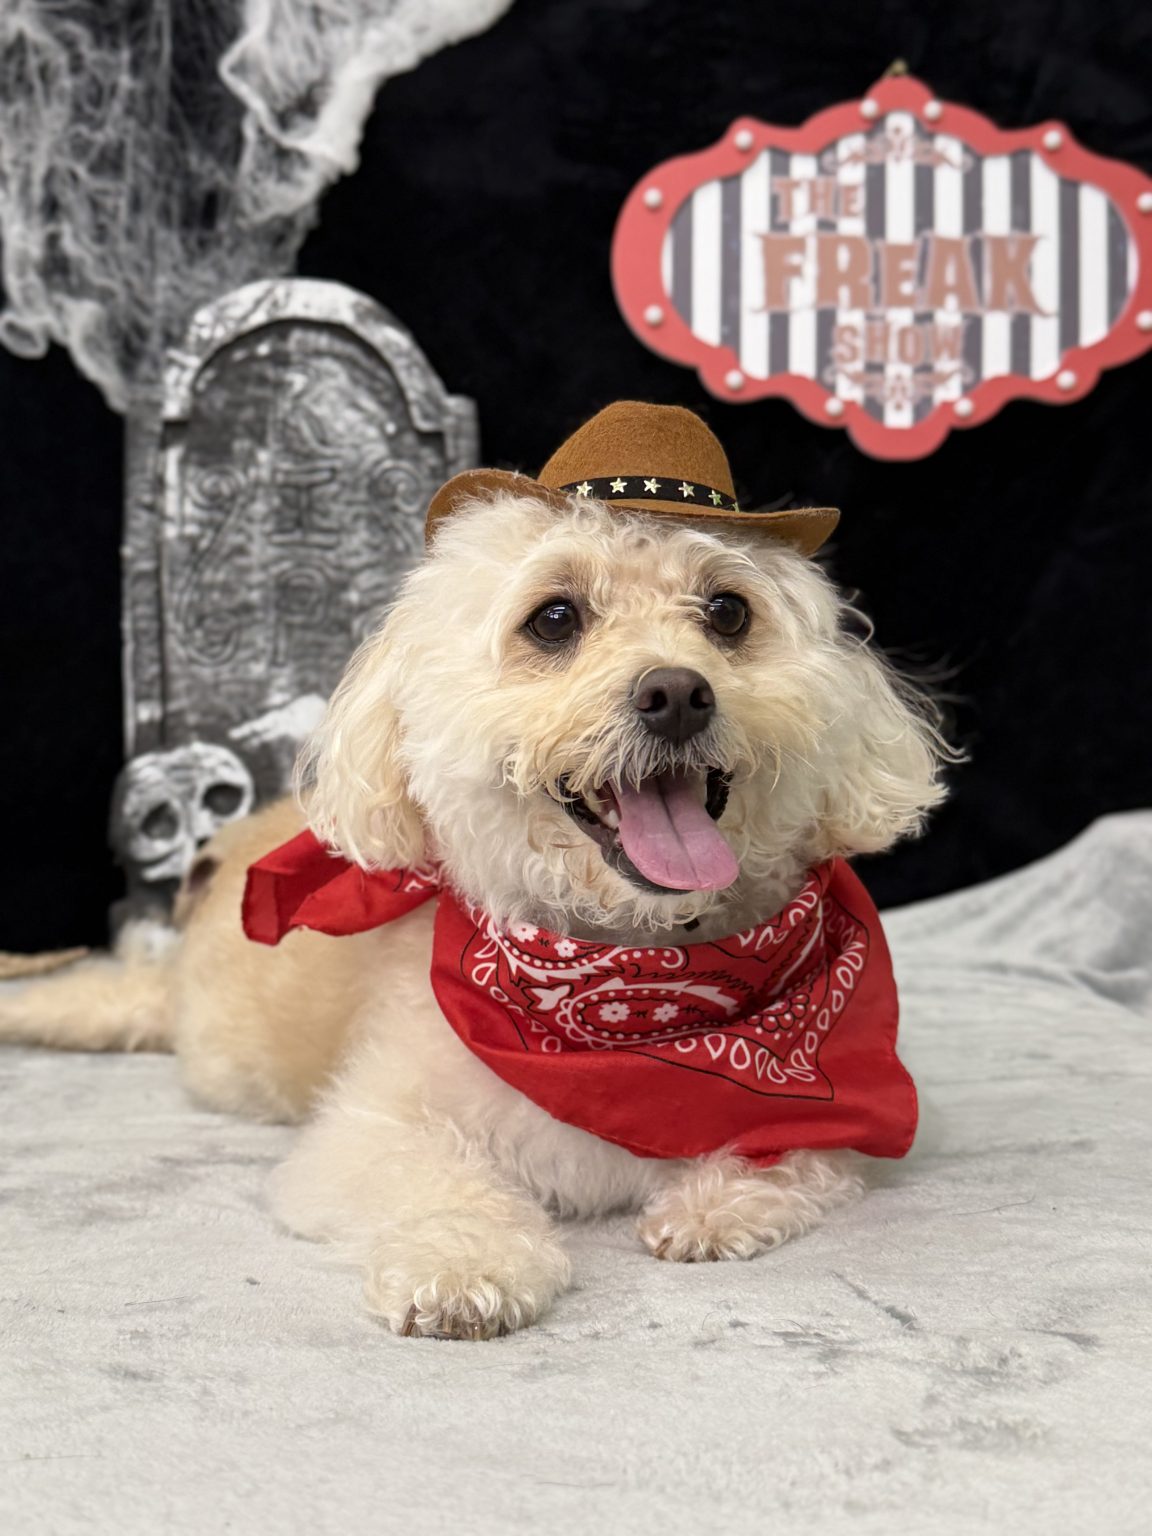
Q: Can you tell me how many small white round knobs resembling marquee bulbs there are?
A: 12